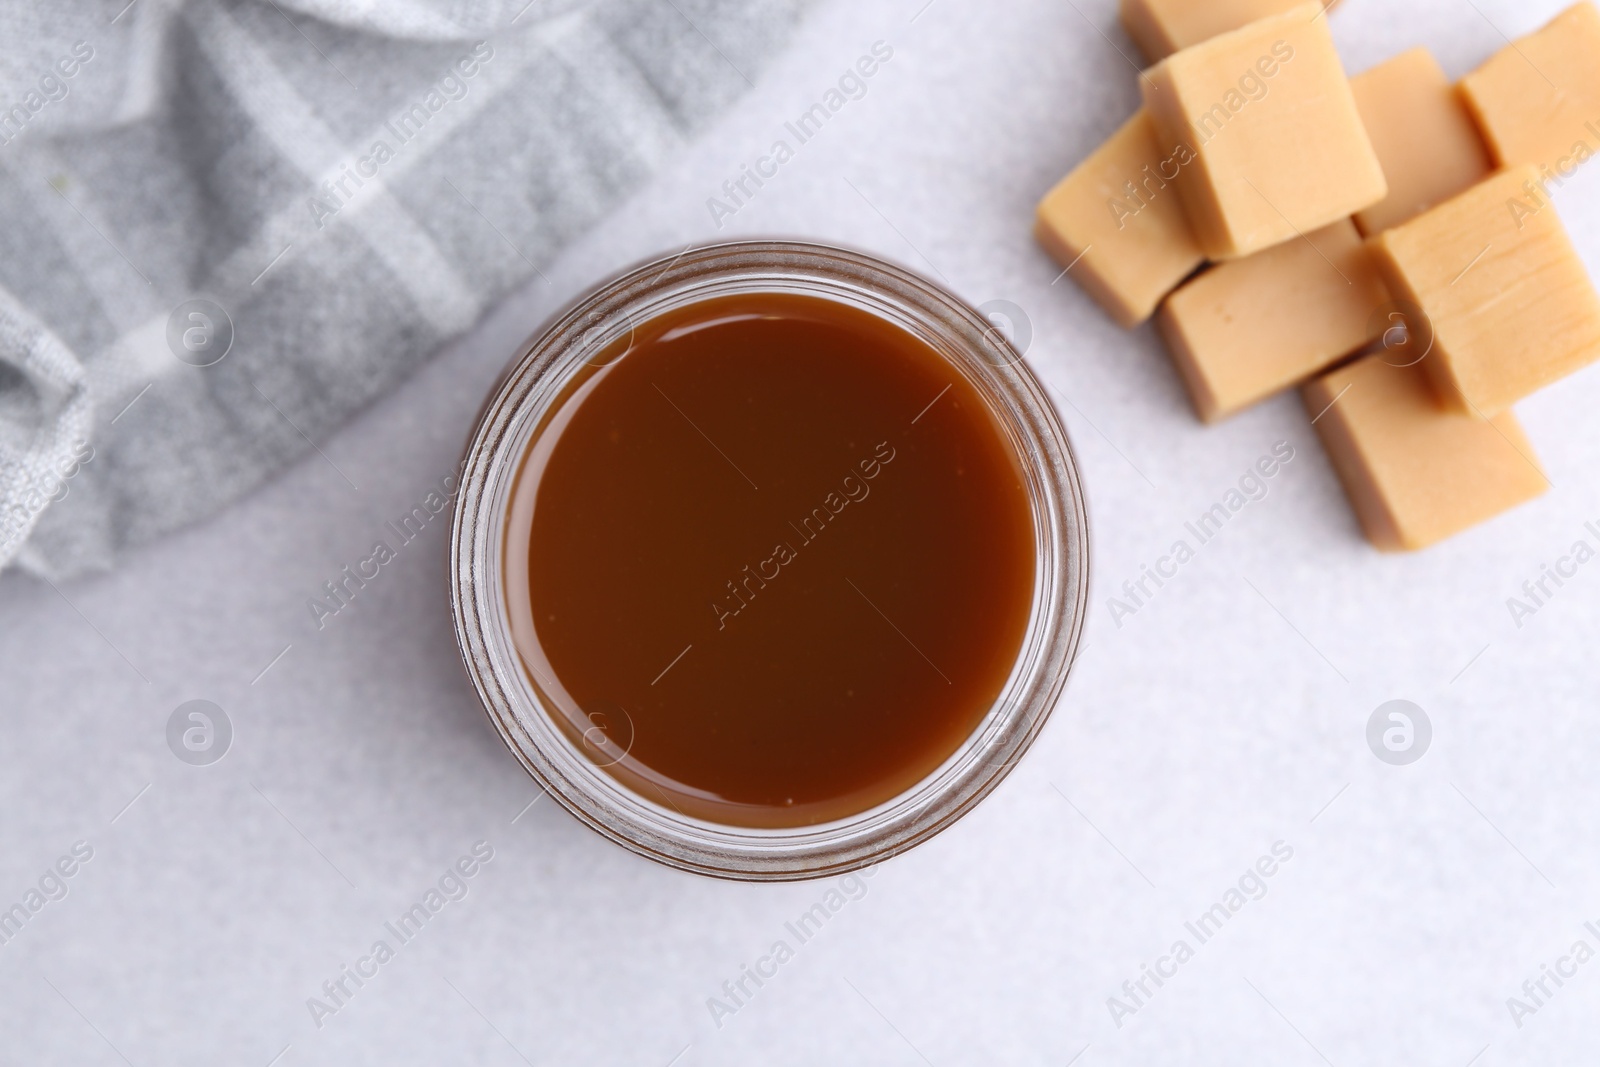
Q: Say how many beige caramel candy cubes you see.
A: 8